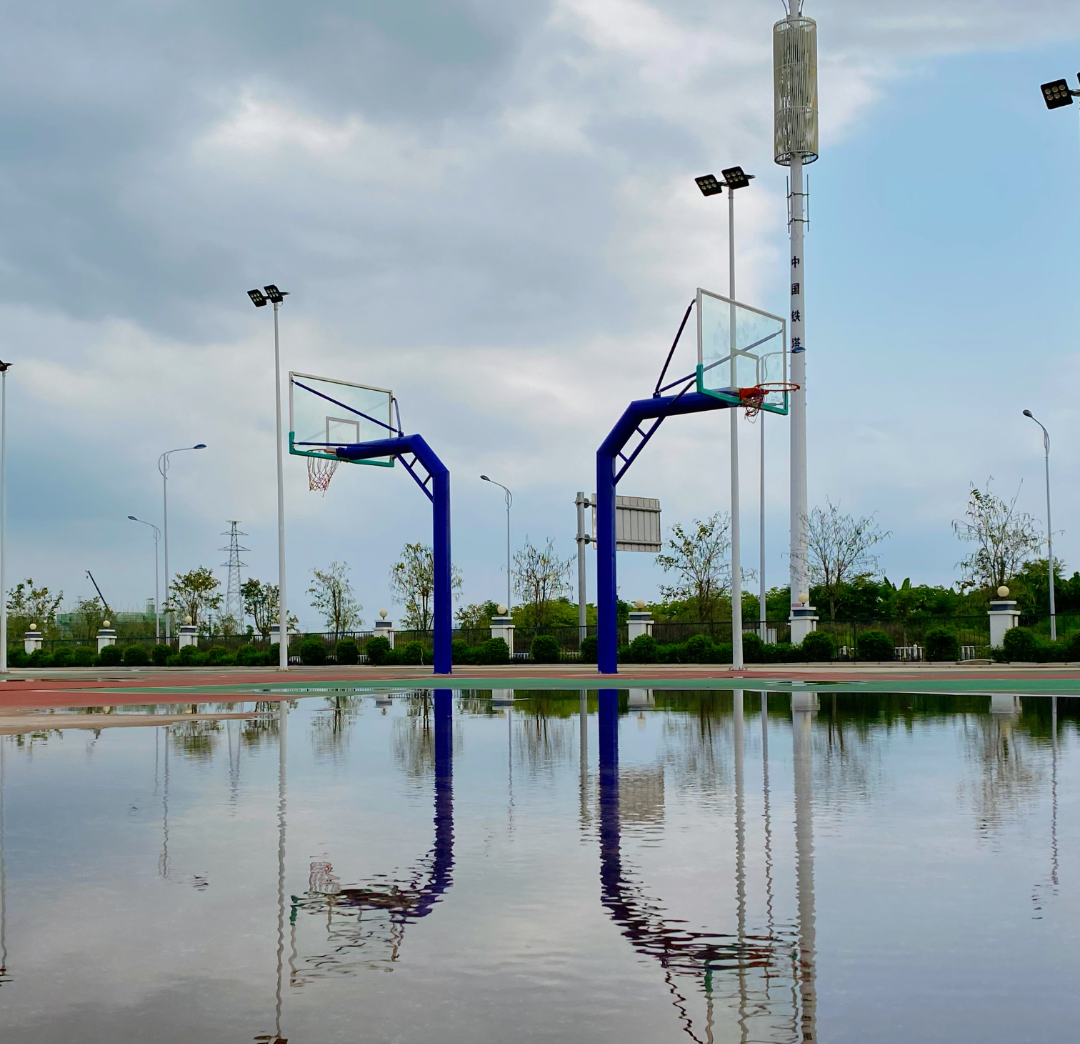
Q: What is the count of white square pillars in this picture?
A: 9